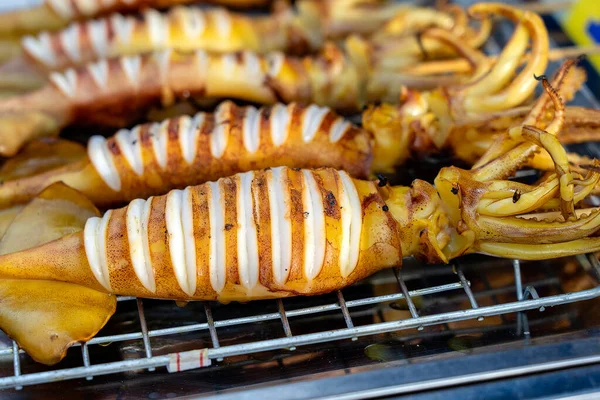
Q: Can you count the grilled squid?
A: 5